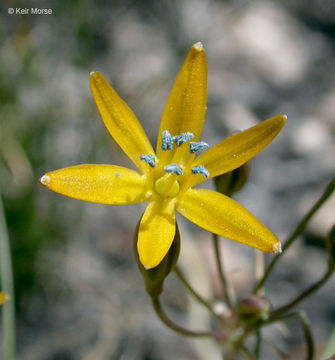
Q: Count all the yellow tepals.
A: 6